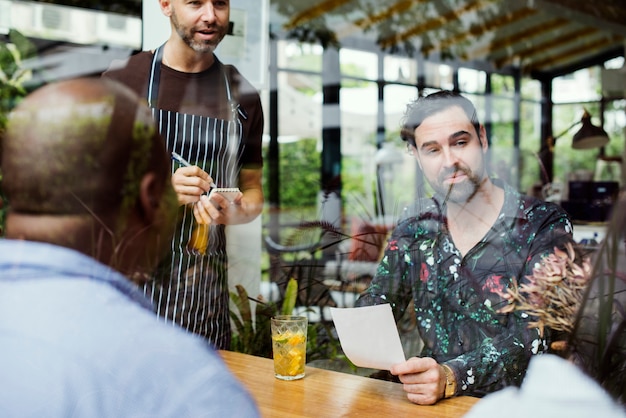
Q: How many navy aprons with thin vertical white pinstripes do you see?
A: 1